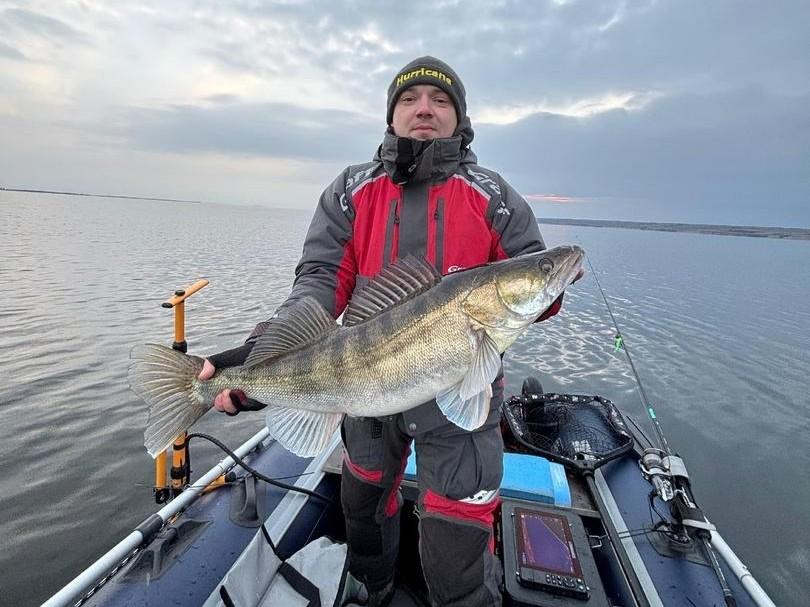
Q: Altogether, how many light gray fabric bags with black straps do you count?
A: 1